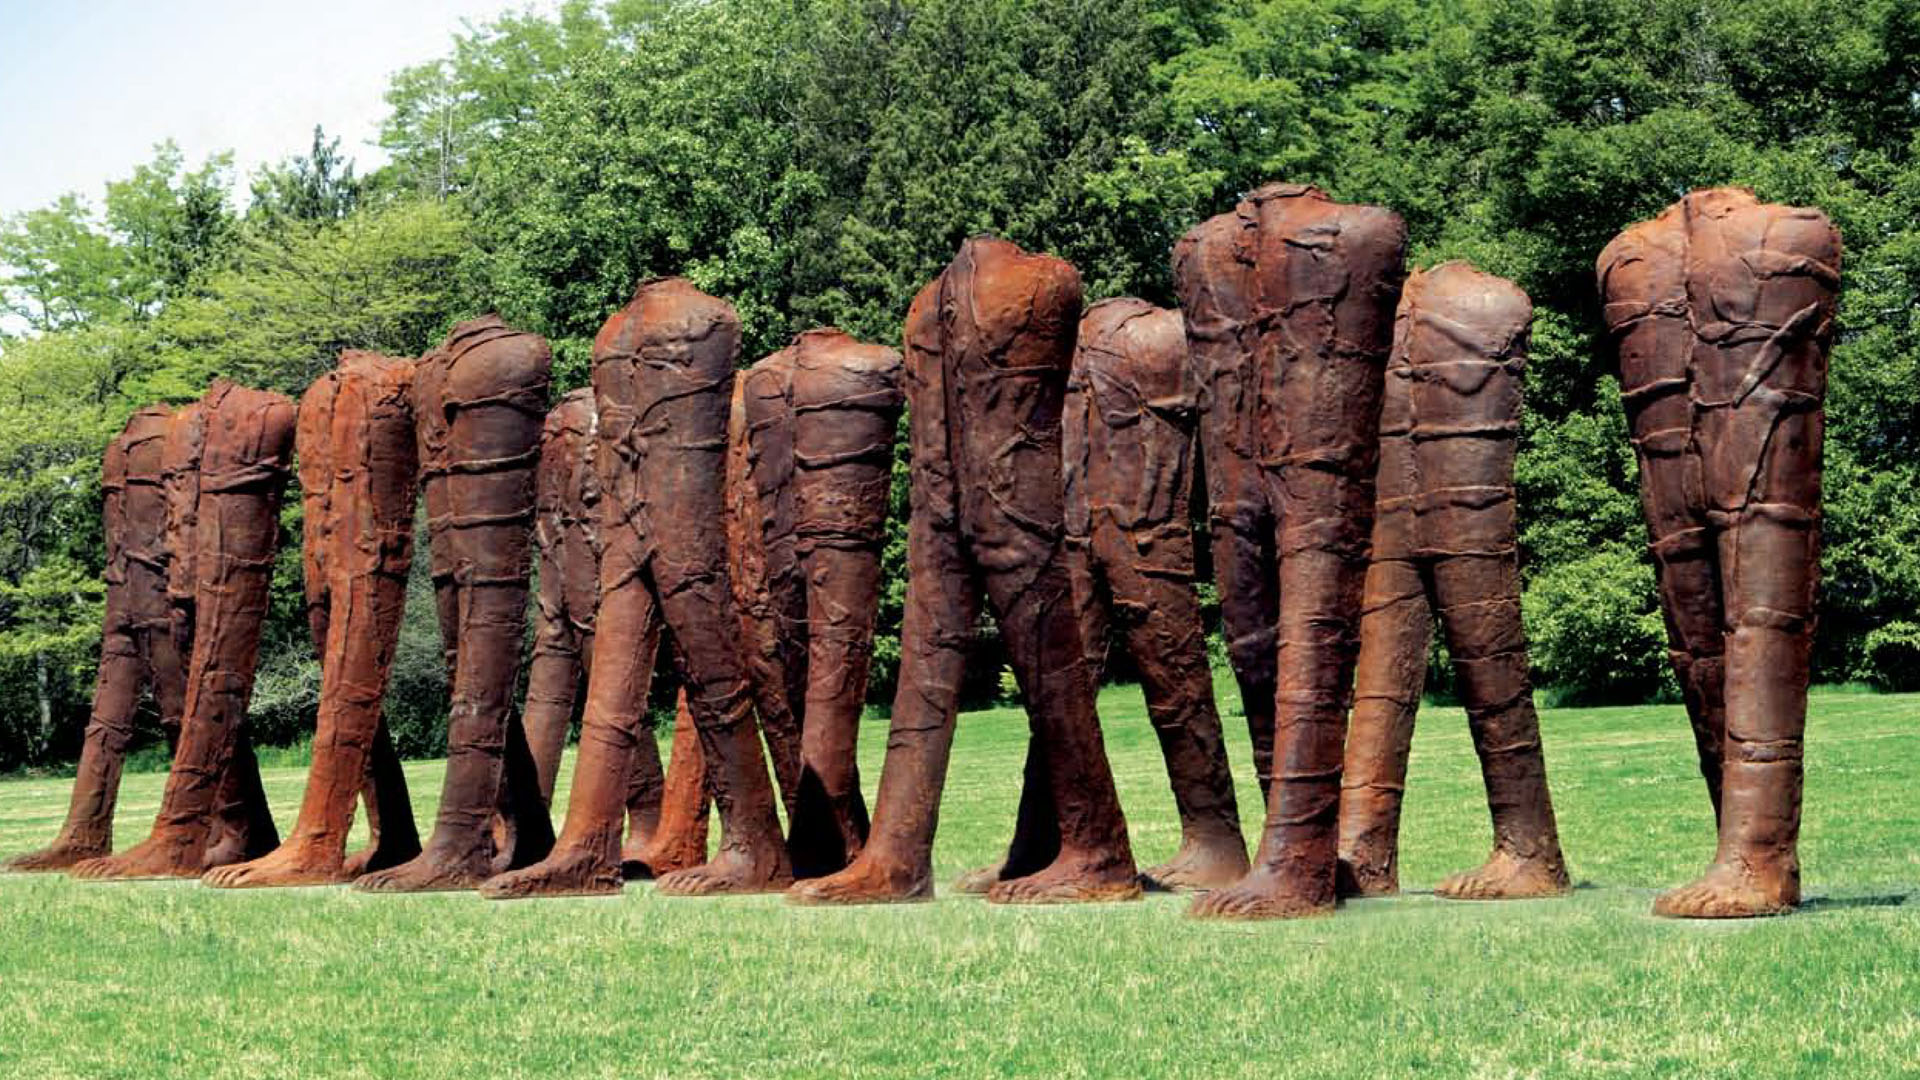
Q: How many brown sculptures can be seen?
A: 12